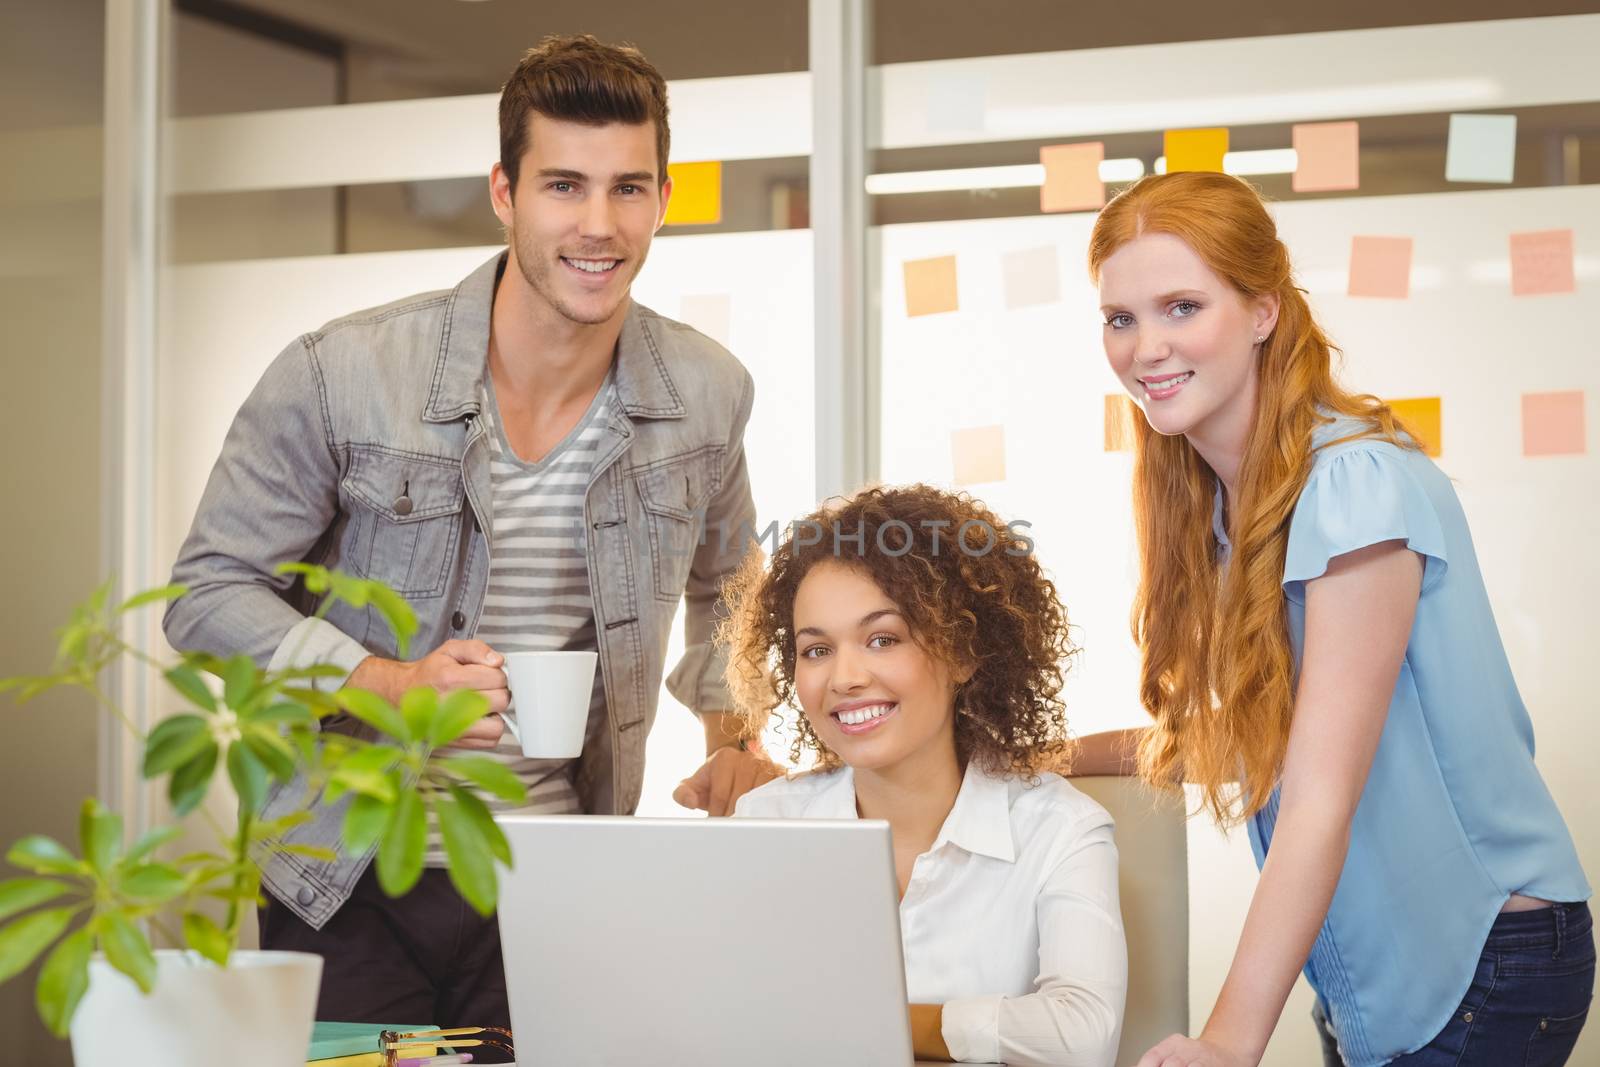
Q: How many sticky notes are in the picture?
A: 15